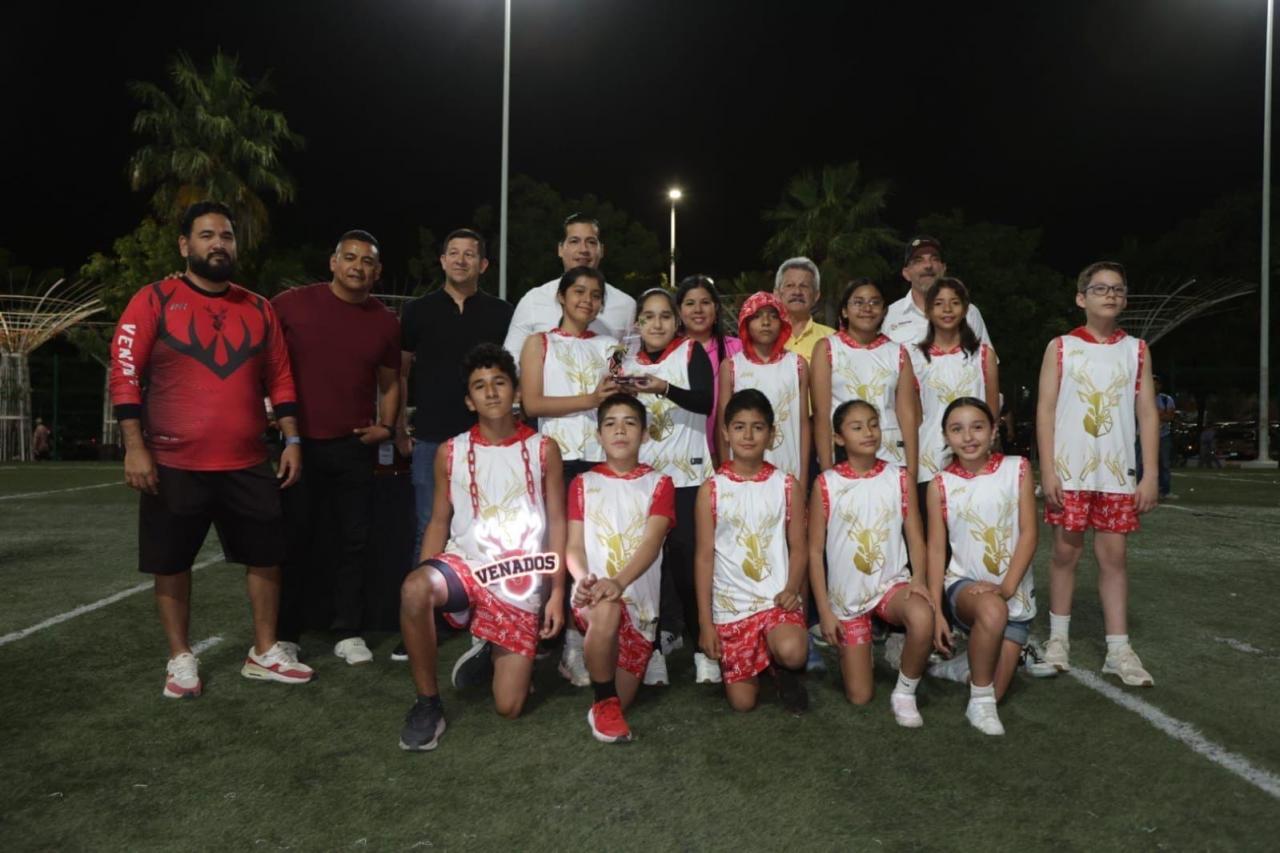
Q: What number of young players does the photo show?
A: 11